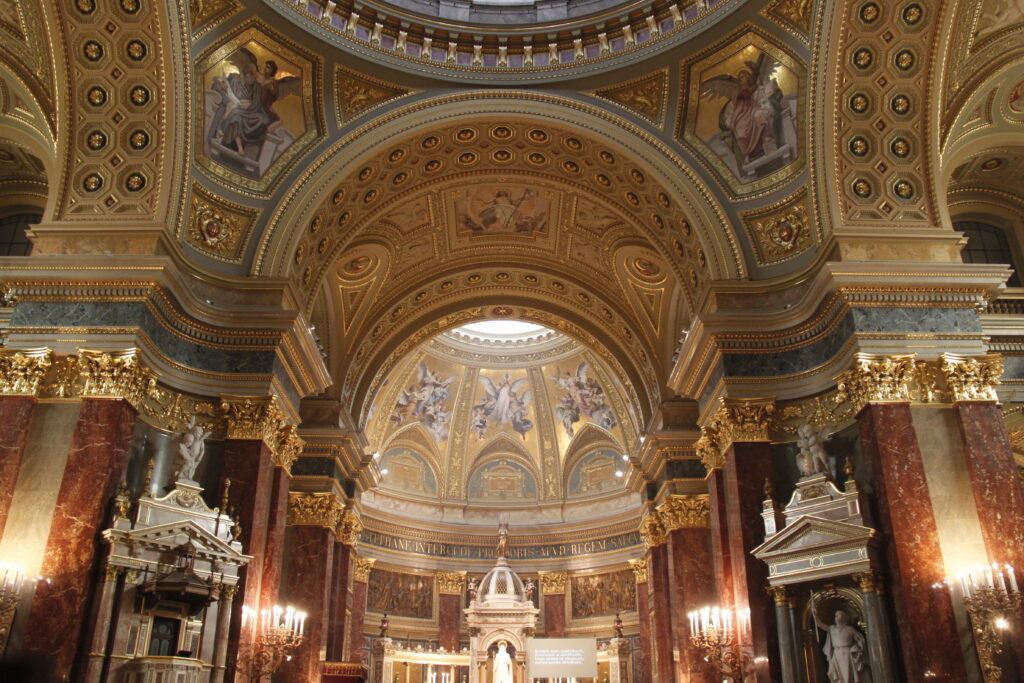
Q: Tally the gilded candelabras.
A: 4